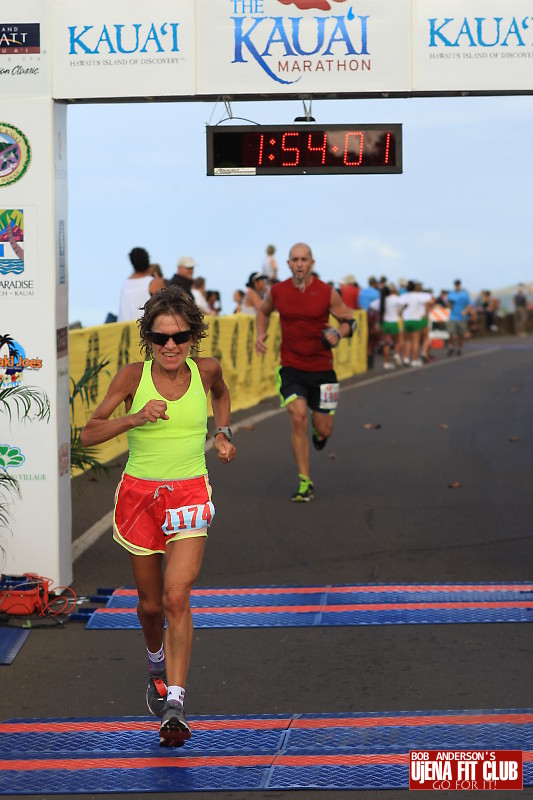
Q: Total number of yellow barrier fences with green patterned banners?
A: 1